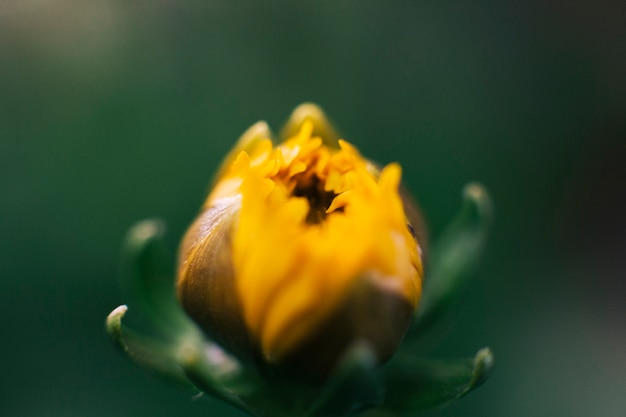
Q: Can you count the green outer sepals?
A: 6